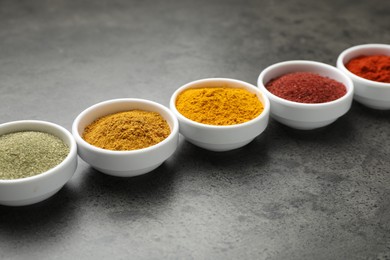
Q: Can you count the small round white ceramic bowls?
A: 5